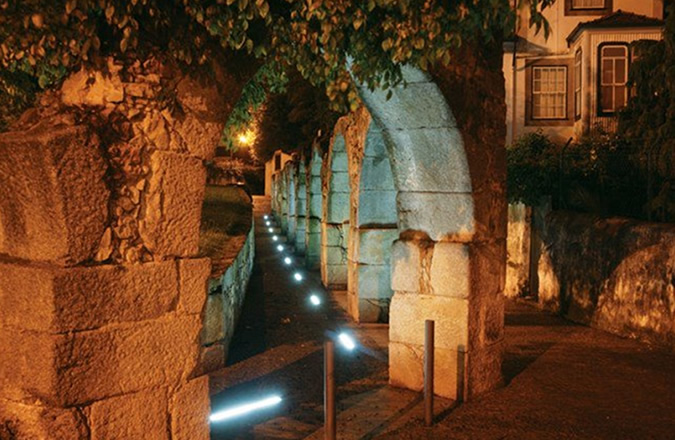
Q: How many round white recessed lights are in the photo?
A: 9